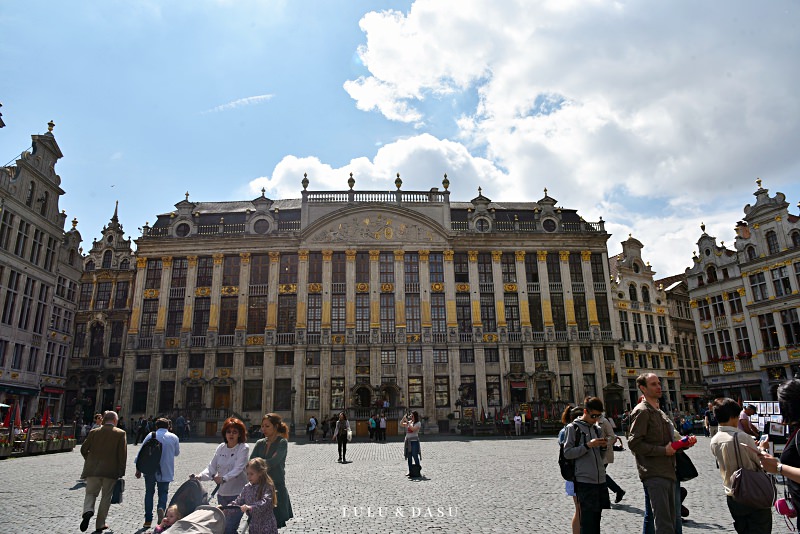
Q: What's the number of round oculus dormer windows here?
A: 4